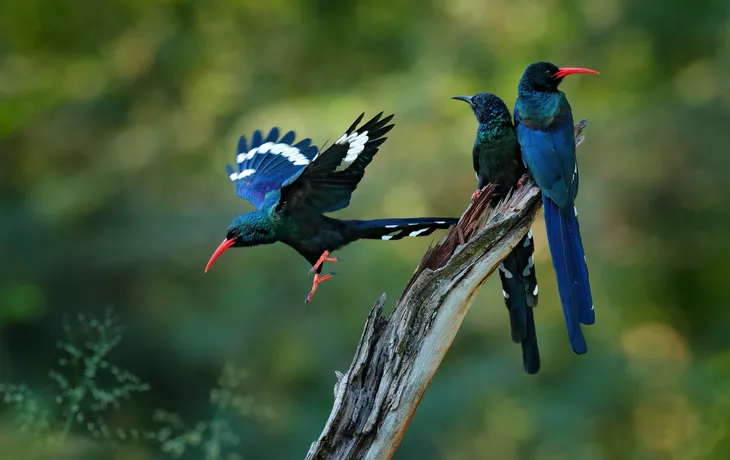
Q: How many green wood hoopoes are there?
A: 3